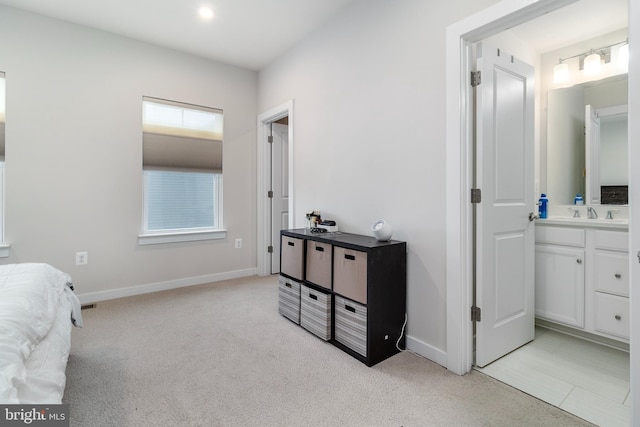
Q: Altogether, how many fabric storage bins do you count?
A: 6